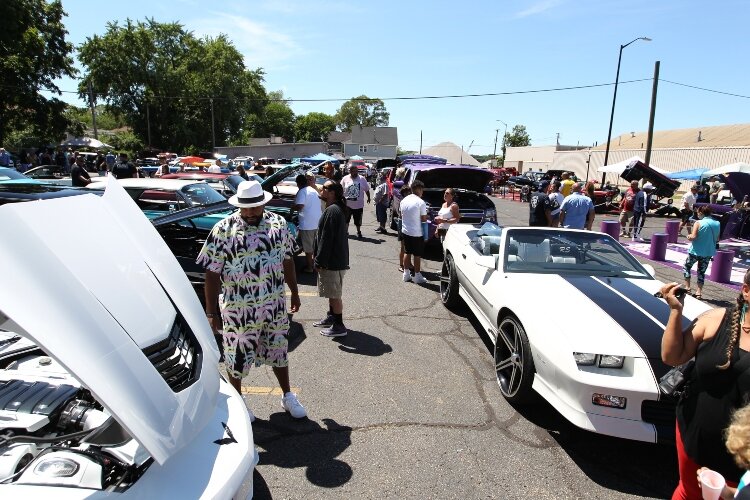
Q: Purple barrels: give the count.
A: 4